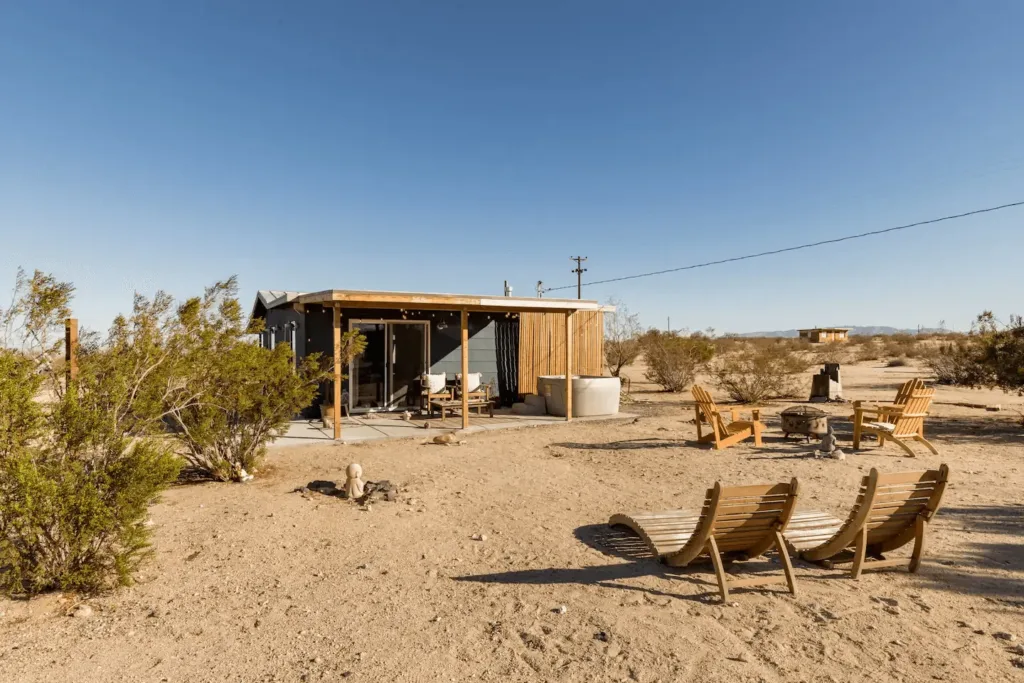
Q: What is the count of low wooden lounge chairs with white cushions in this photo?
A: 2